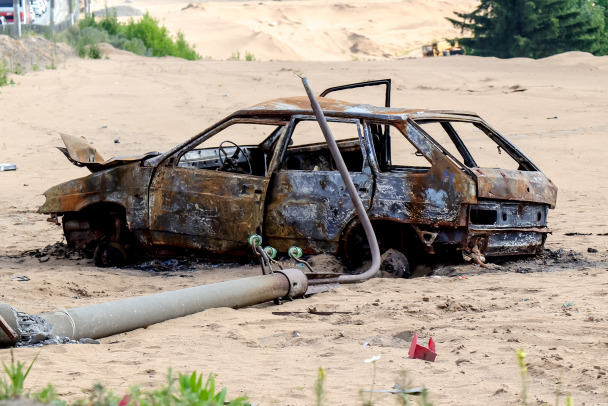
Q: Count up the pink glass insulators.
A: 0